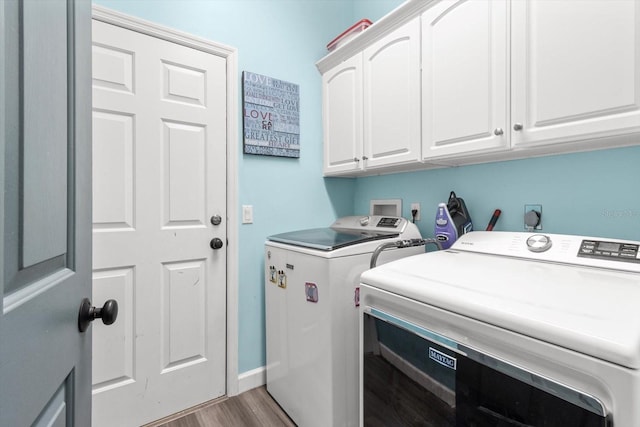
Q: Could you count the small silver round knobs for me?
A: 4